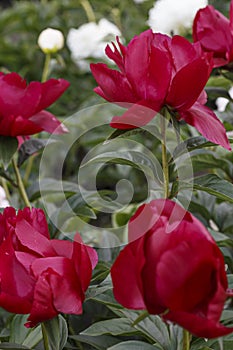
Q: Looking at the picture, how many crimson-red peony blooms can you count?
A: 5